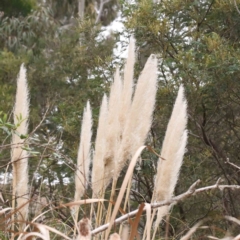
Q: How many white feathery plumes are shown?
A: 7